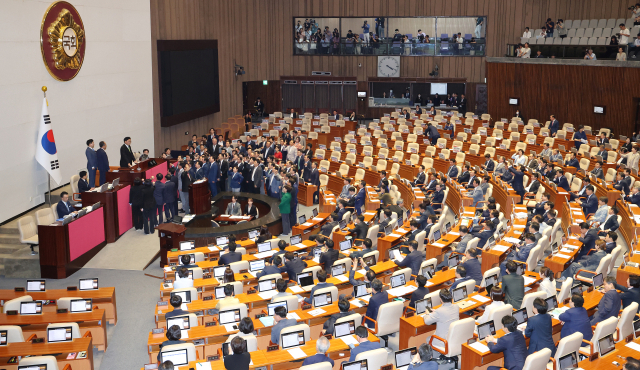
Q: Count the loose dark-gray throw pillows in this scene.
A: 0